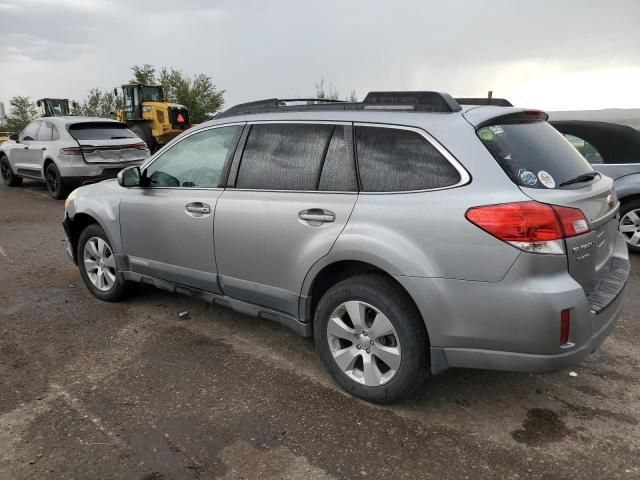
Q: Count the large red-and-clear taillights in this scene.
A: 1